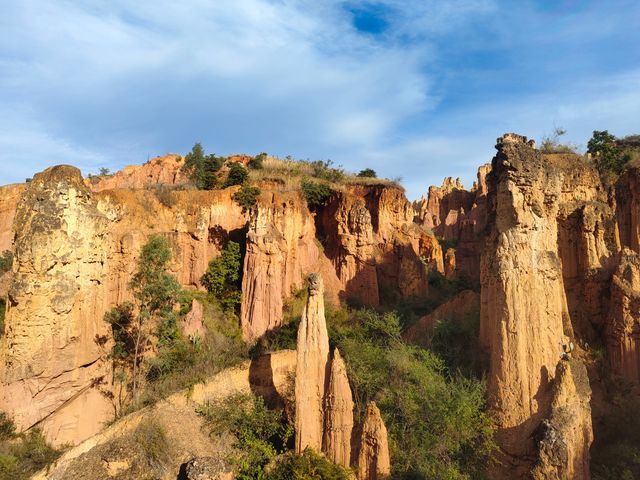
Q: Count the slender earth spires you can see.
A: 3